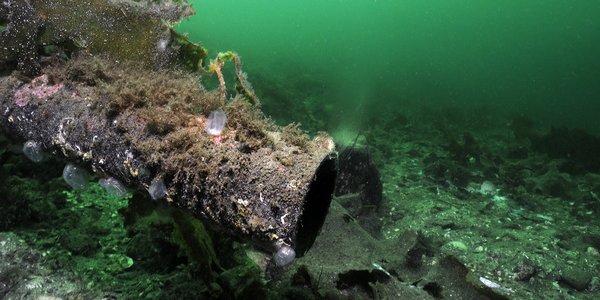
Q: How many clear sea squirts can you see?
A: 6